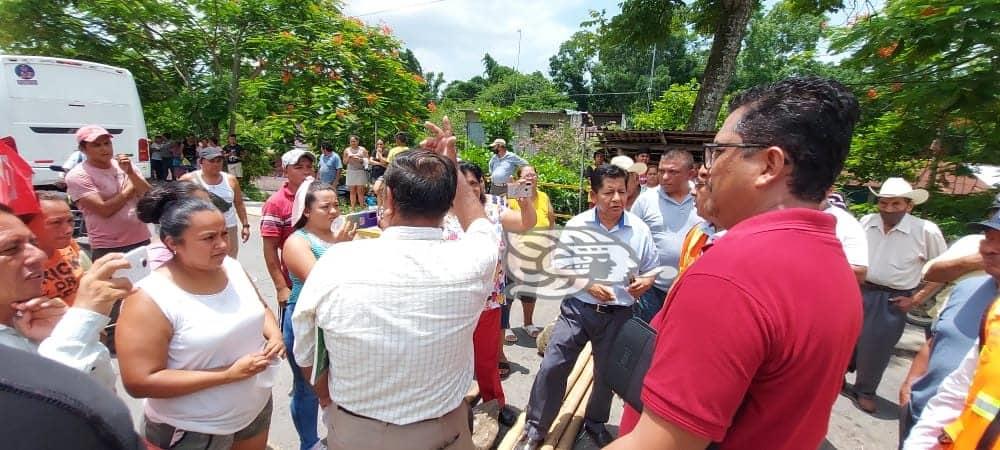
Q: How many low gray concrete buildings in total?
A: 1